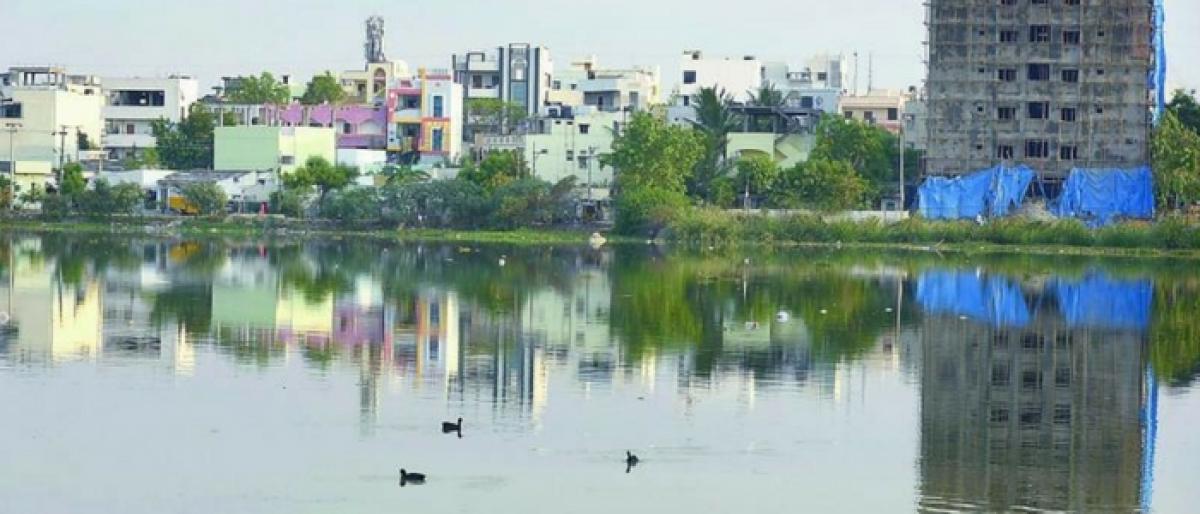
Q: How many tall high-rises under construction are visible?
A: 1